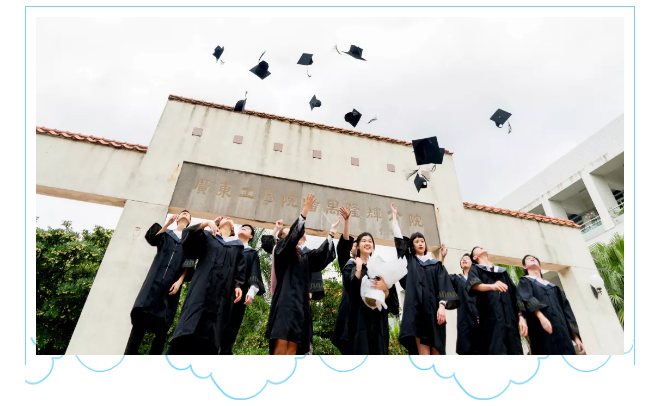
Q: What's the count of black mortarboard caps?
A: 11